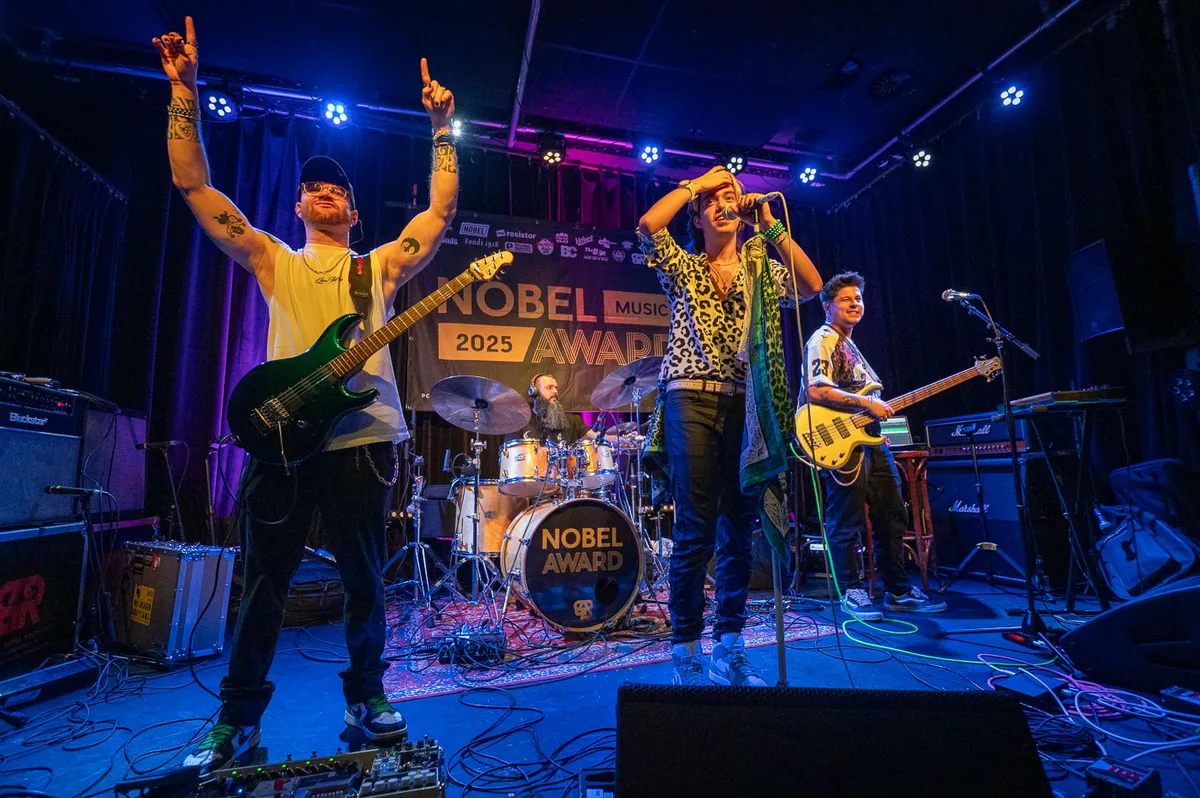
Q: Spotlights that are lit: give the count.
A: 9